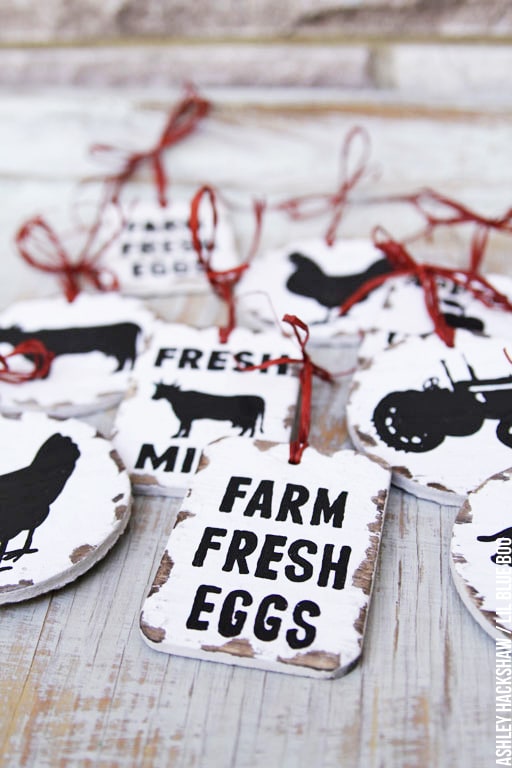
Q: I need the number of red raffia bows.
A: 8